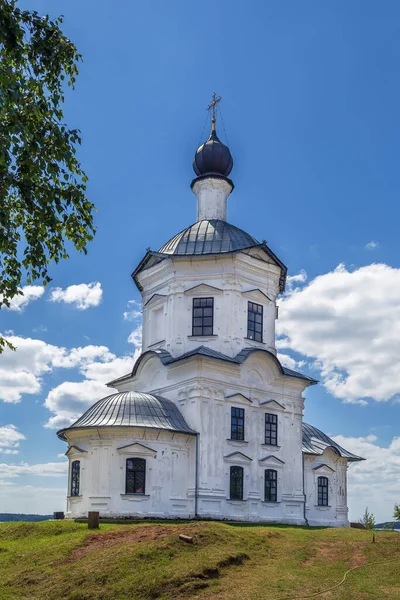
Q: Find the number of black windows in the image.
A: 9